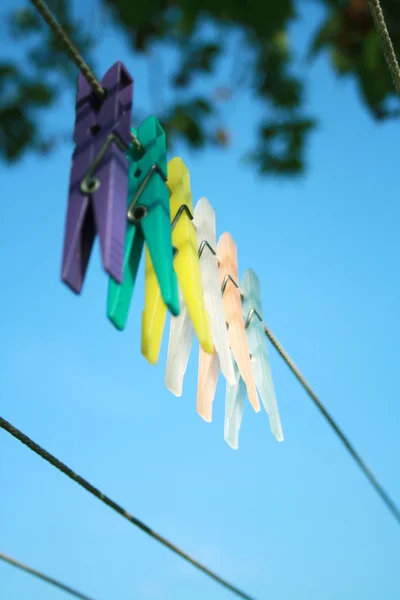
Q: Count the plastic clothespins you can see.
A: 6